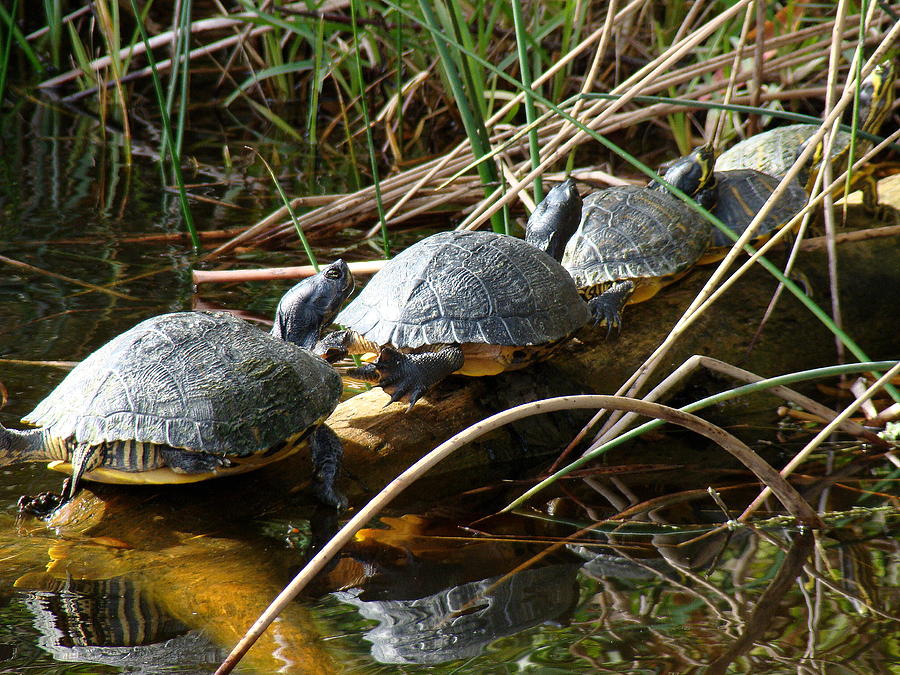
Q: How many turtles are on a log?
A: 5